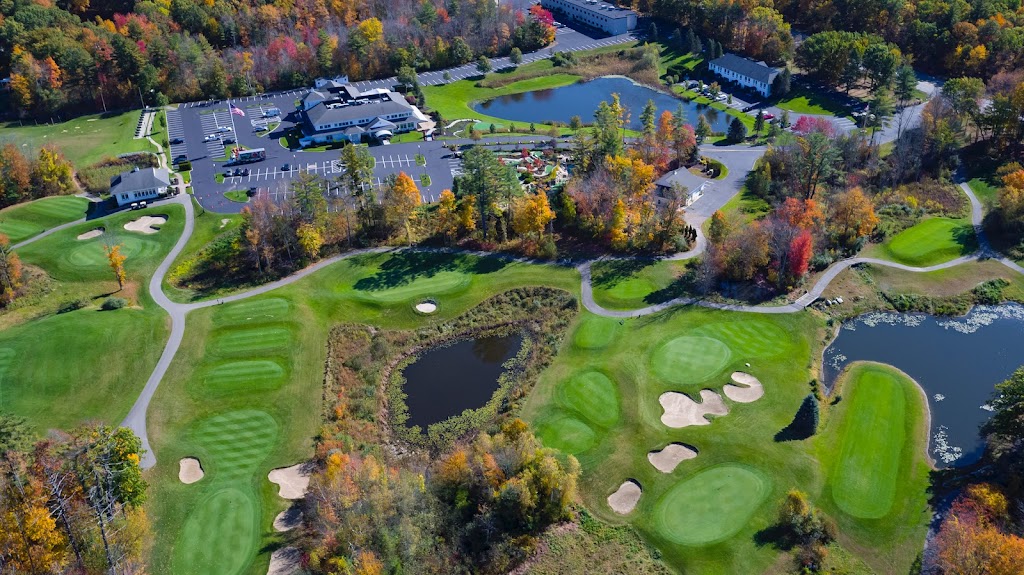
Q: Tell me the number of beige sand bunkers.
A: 11